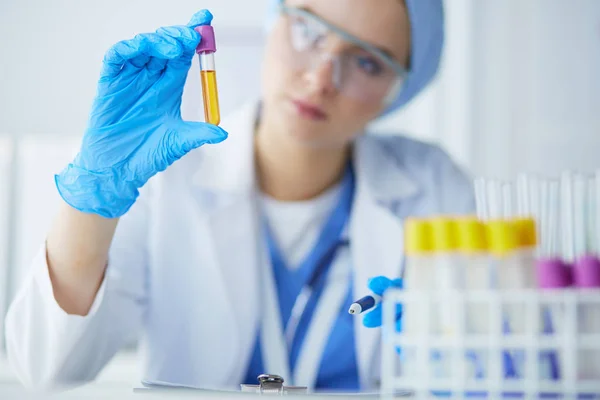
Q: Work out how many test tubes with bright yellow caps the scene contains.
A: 5